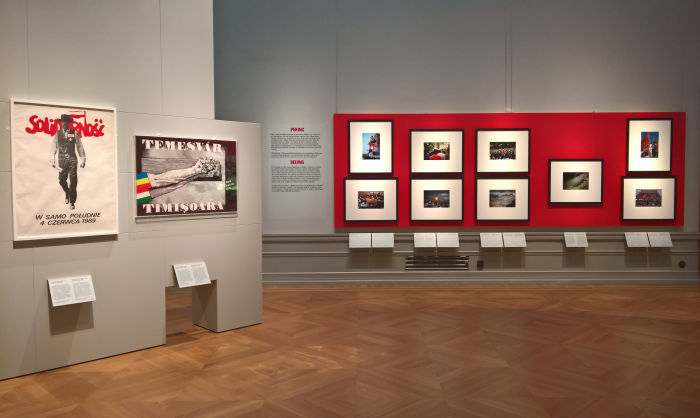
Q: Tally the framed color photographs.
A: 9